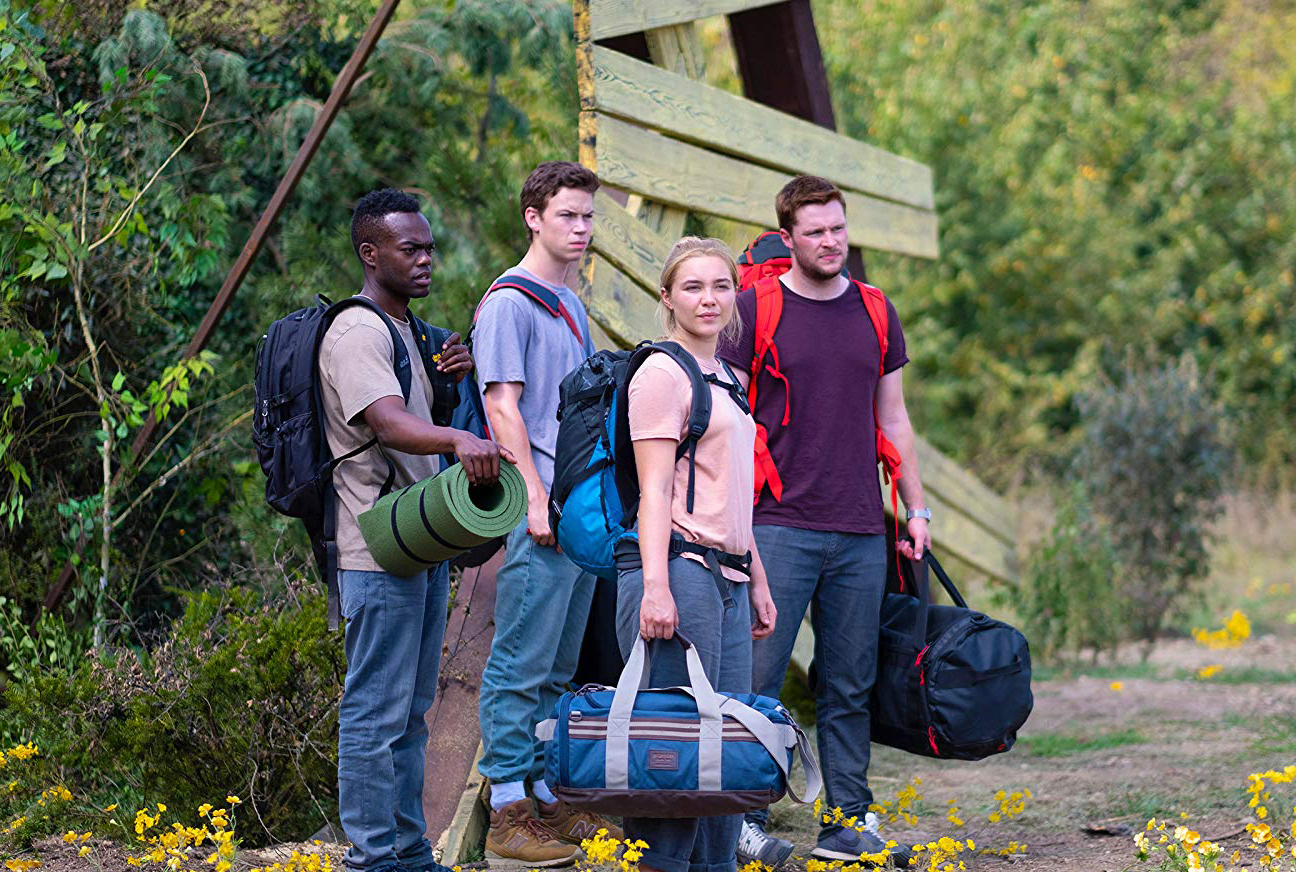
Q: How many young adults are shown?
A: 4